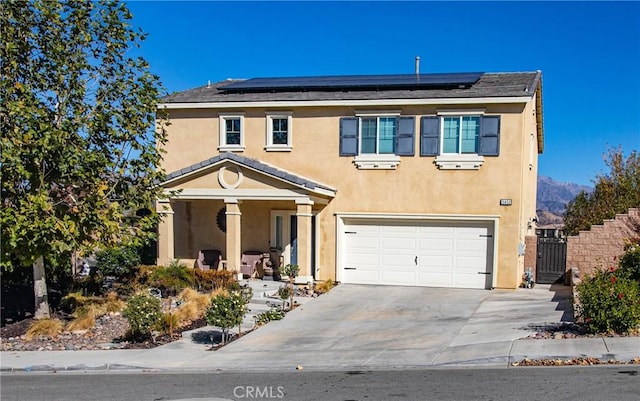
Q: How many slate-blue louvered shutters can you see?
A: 4